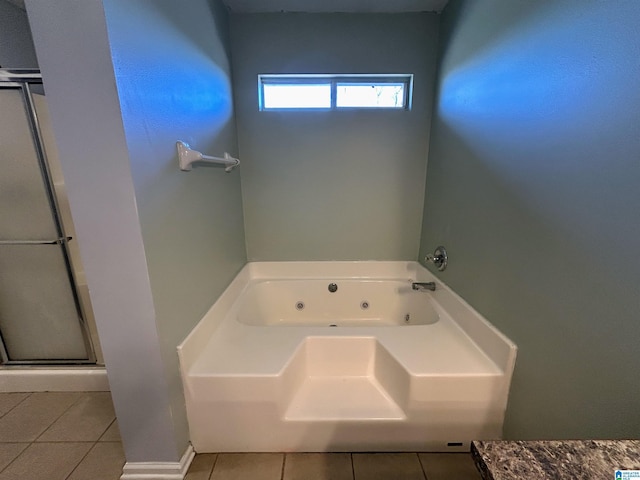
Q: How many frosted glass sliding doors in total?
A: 1